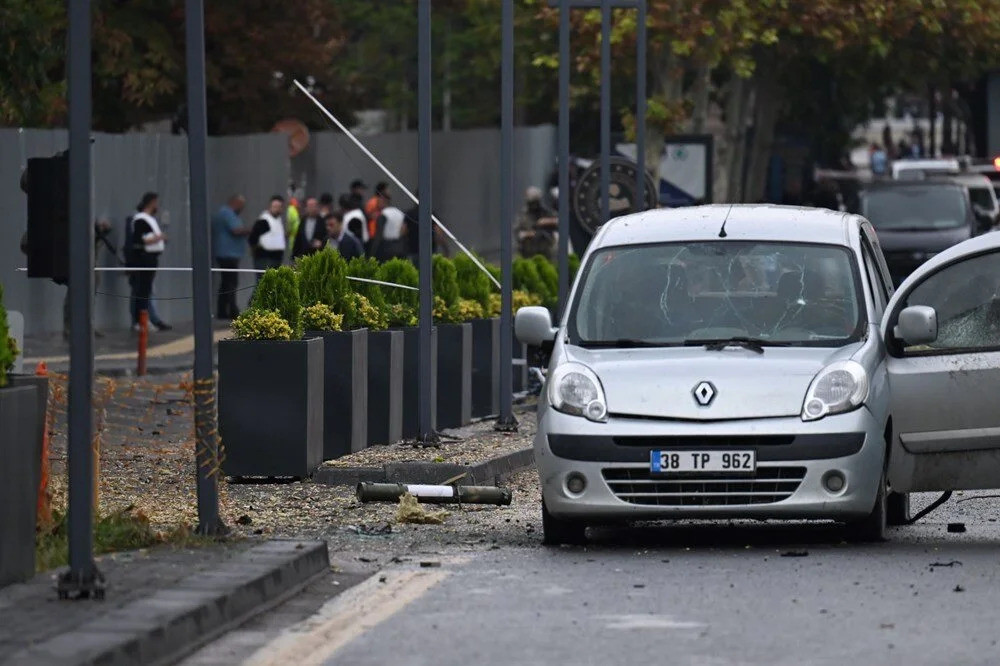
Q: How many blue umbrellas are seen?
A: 0